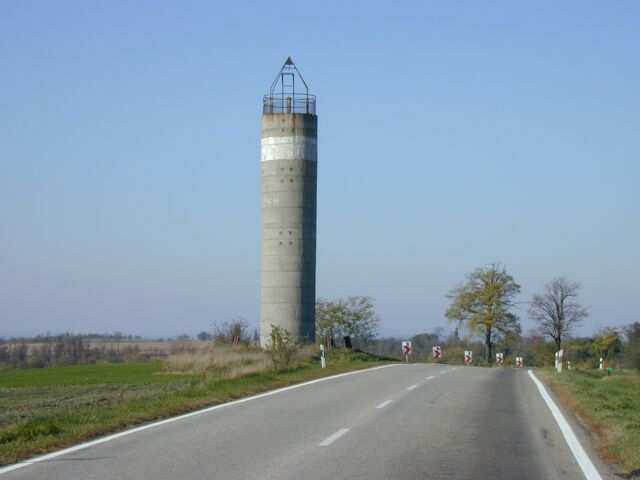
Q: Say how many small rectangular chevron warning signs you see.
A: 5